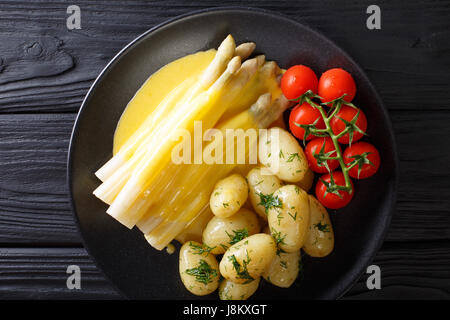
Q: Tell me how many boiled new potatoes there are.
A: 11